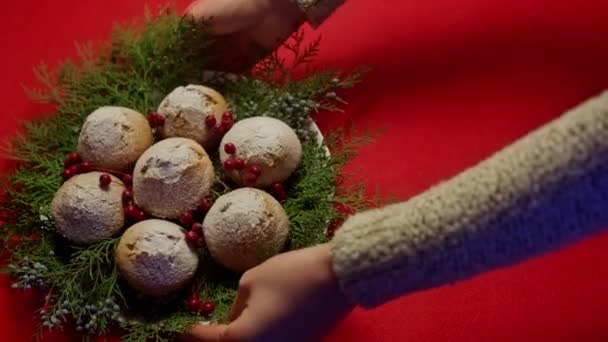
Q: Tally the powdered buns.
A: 7